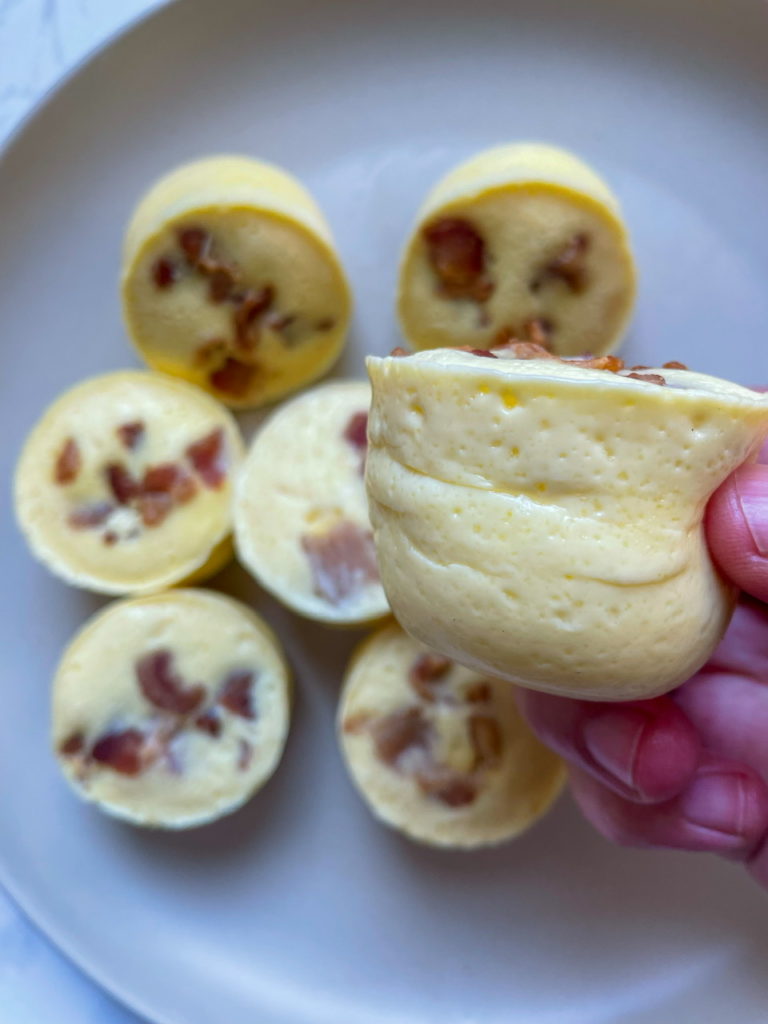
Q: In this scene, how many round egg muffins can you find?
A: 7